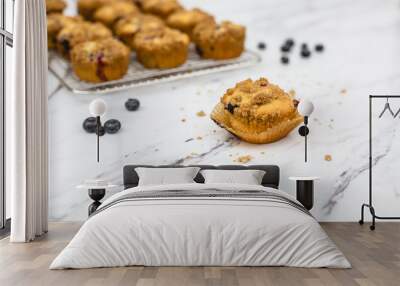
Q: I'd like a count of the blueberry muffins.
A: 12